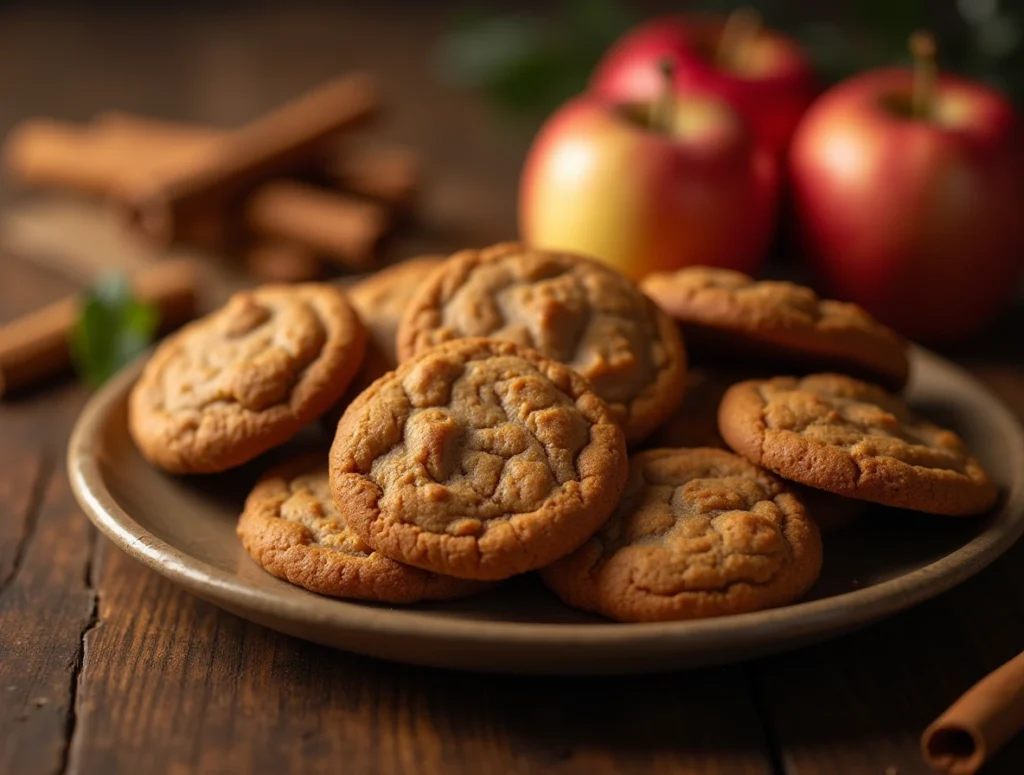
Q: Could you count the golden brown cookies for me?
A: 8